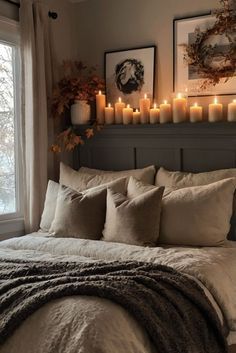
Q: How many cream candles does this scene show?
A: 12